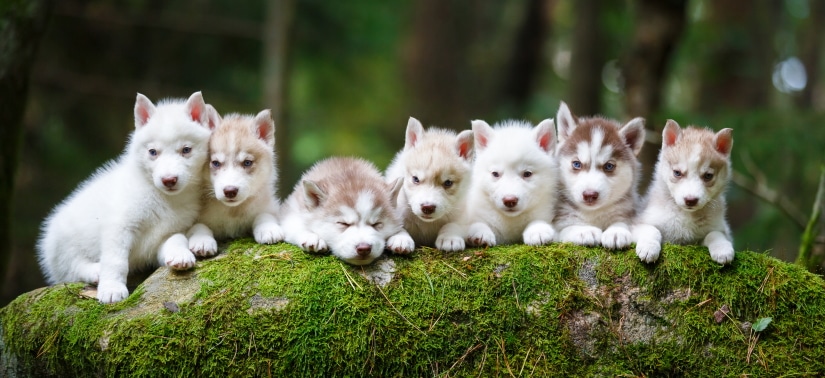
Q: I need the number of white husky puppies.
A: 2